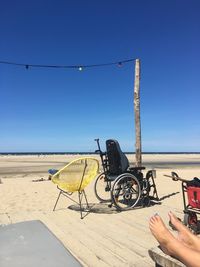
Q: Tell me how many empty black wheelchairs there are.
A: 1